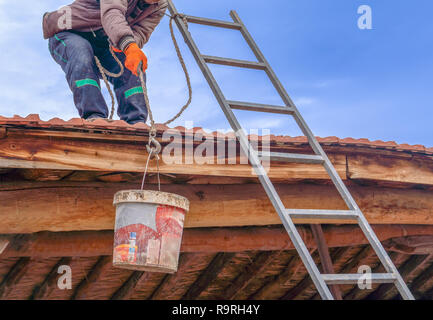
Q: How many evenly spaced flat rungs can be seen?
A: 6